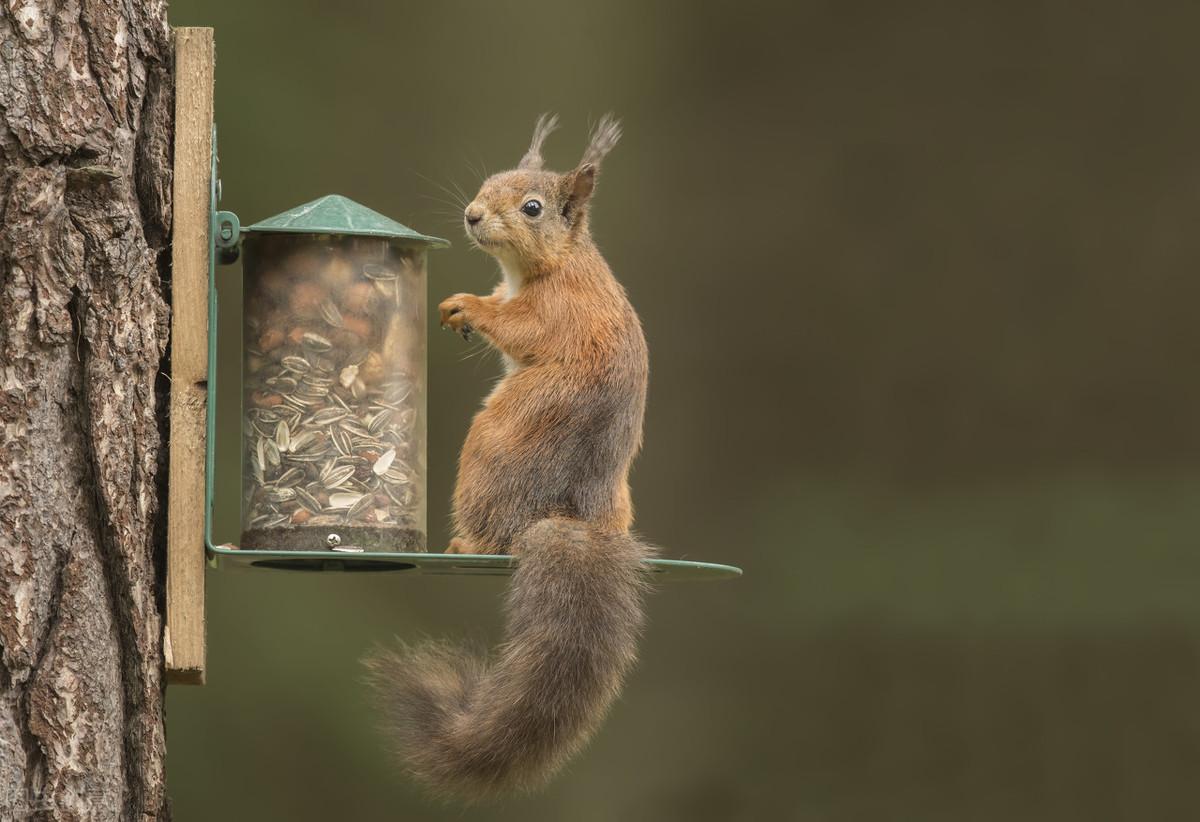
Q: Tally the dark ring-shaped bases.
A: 1